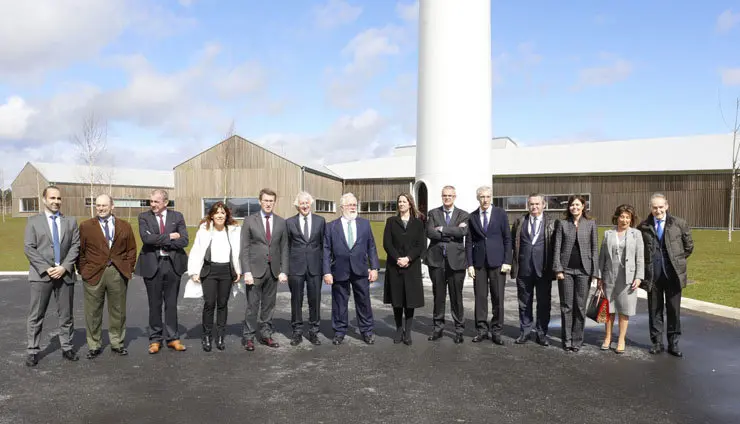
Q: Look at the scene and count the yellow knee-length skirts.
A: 0